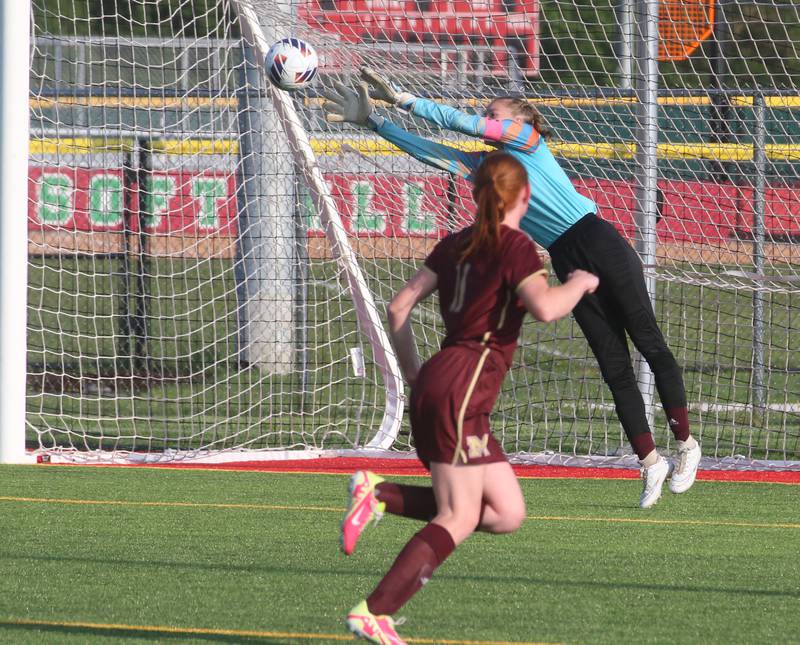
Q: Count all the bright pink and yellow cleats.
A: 2